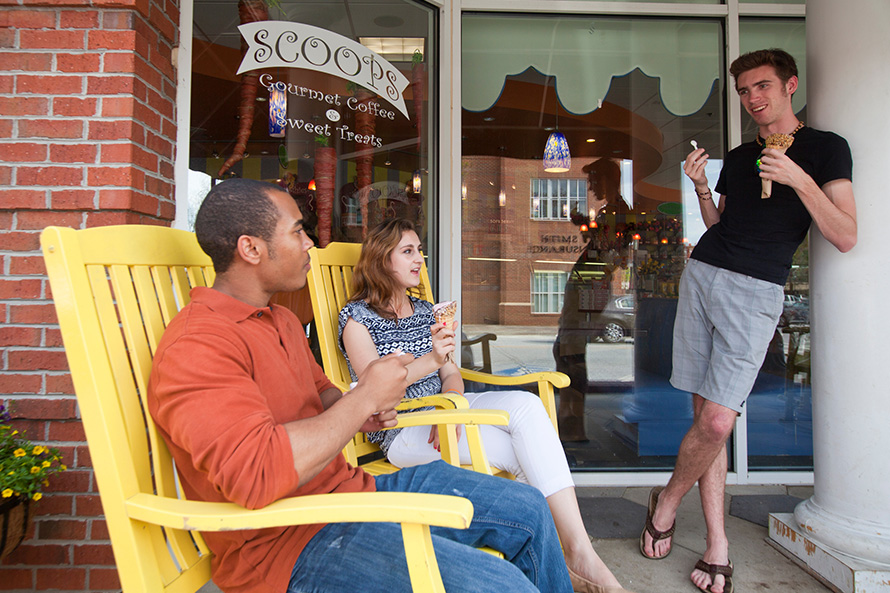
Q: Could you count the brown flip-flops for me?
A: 2